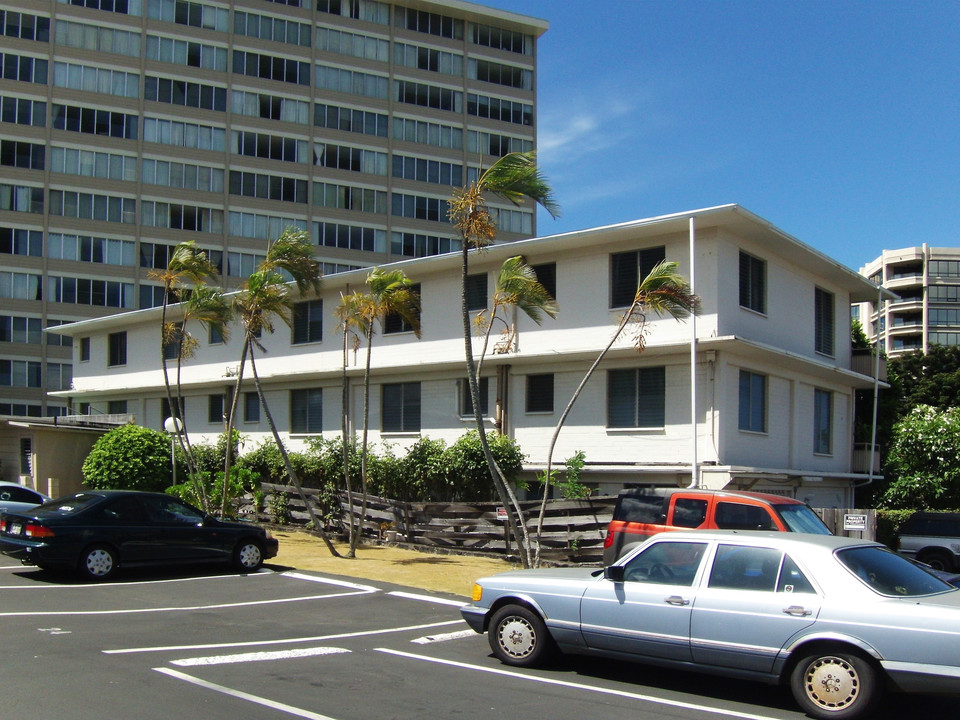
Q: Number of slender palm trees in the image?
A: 9